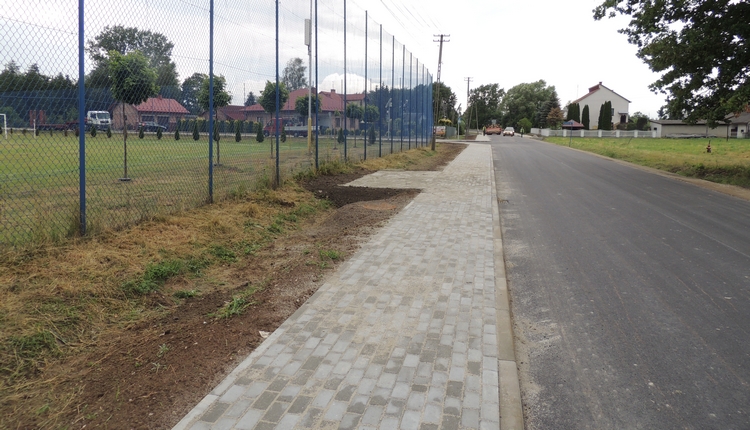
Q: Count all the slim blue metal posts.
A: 14